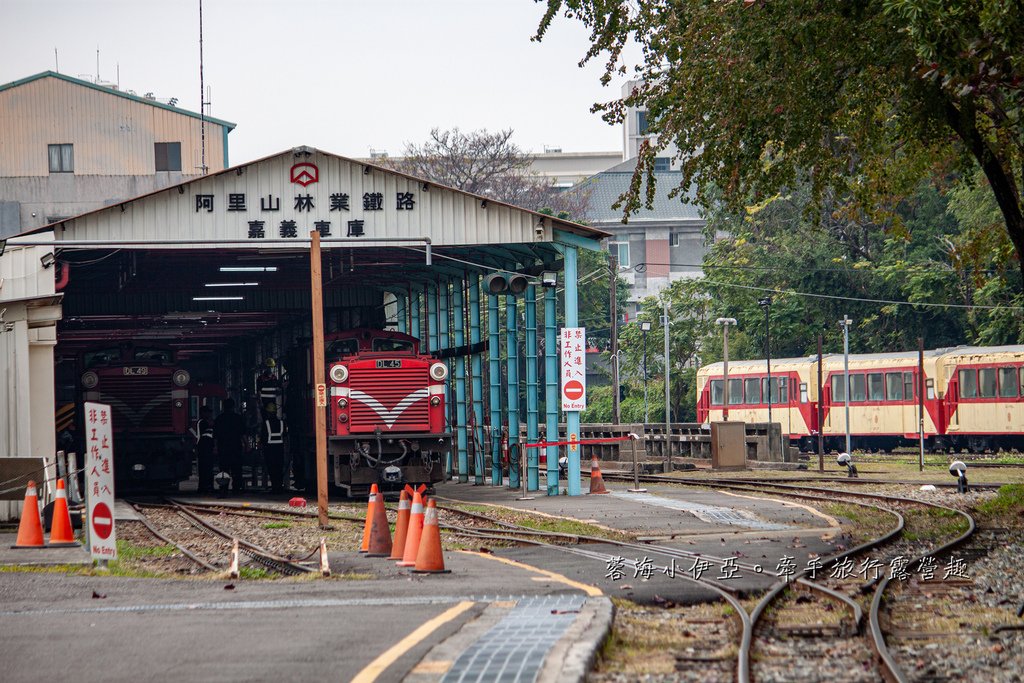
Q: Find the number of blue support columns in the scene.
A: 11